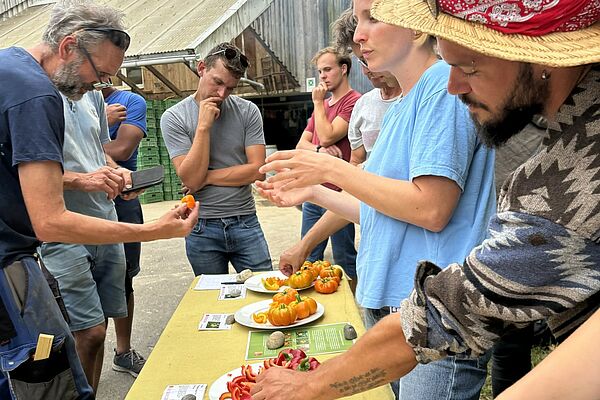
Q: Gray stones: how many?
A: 6